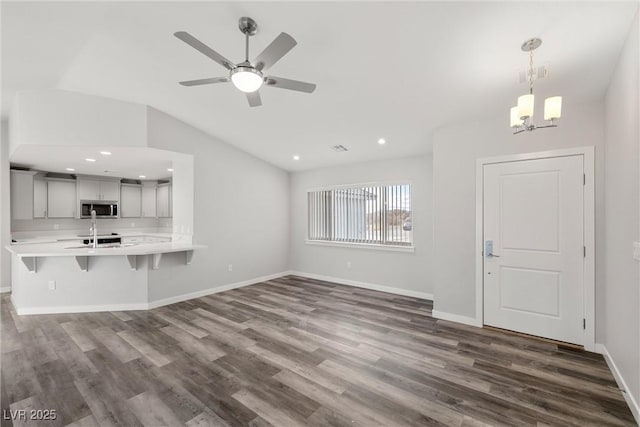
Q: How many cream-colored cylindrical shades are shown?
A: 3